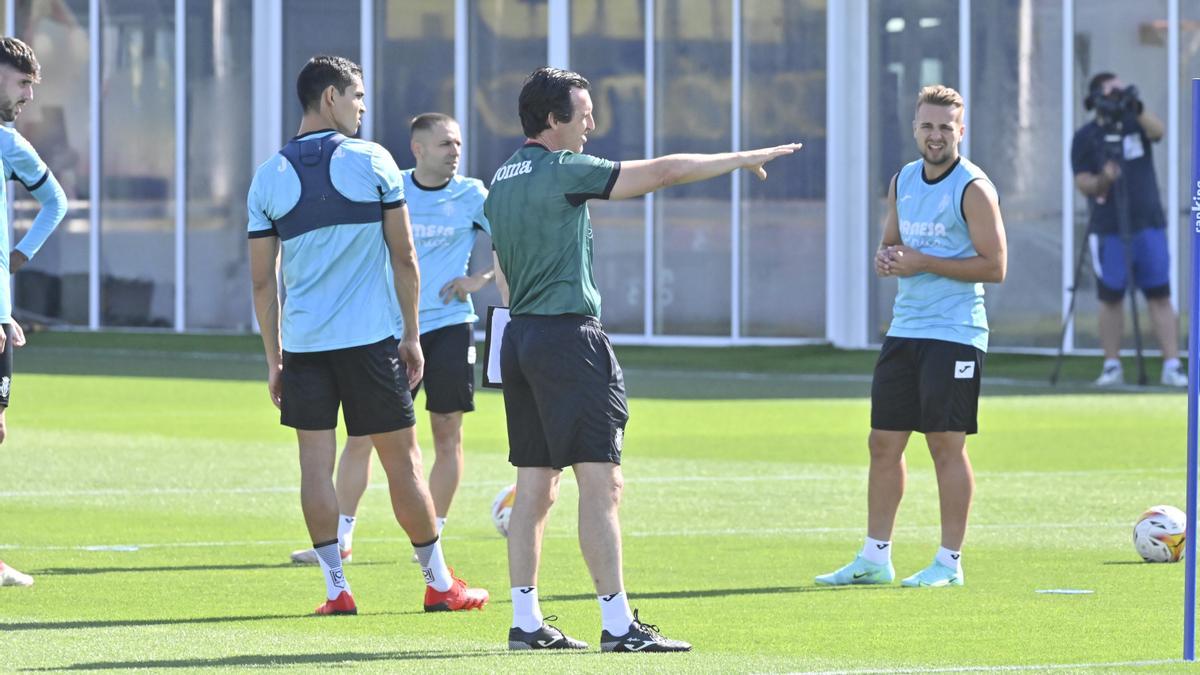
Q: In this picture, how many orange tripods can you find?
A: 0